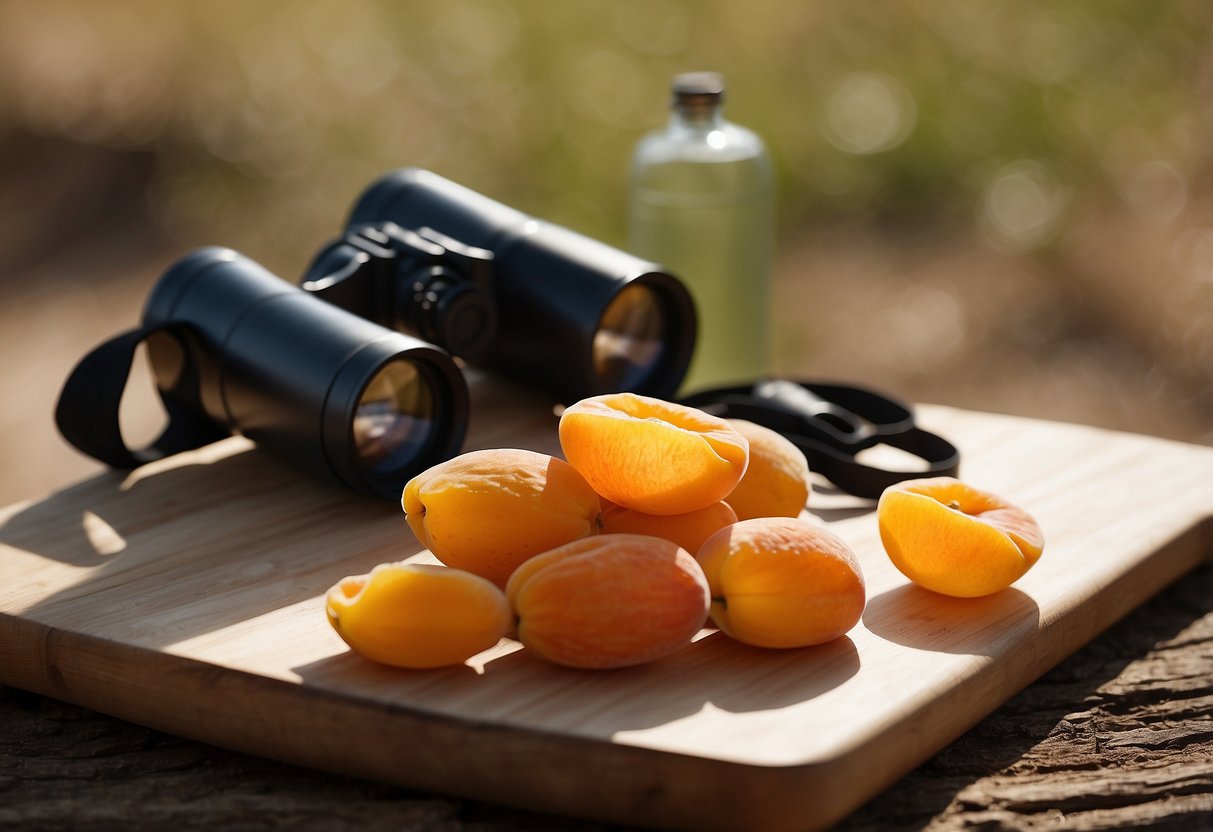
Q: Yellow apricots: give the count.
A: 8